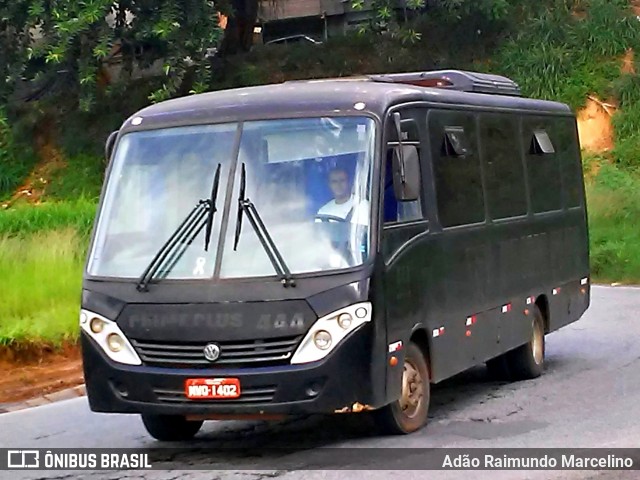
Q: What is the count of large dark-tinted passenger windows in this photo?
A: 4